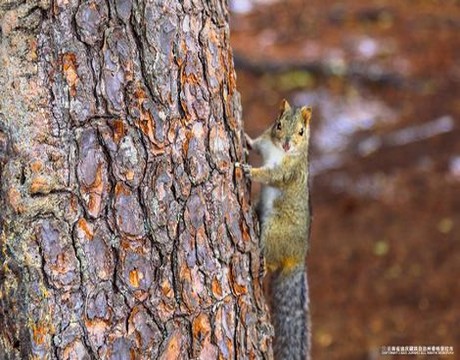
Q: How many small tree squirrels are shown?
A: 1